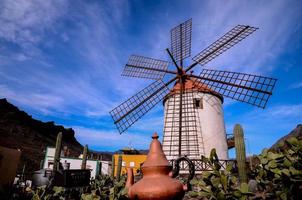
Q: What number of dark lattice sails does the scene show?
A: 6